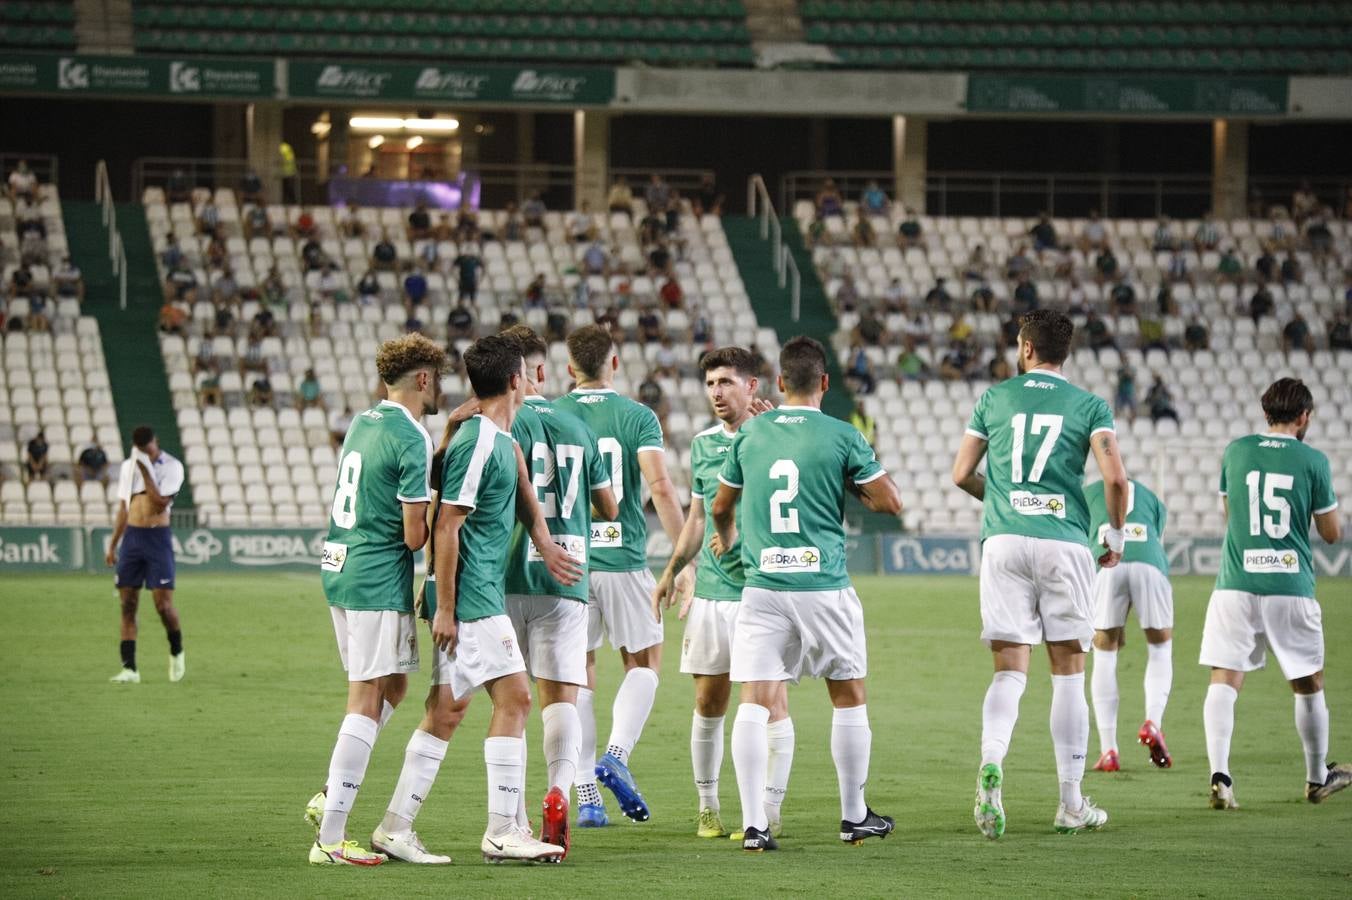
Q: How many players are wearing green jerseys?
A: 9